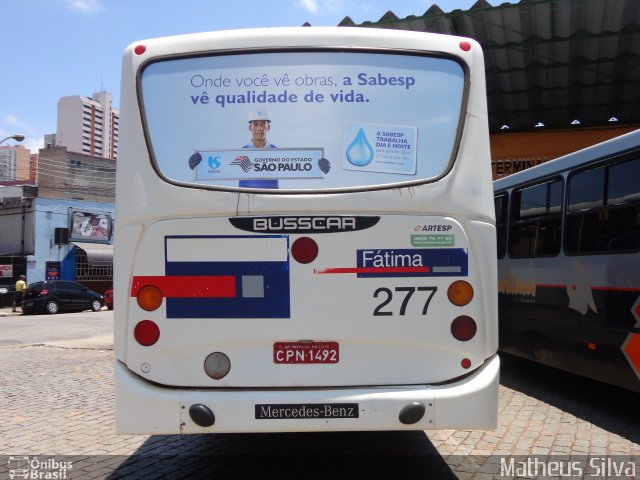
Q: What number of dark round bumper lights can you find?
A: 2